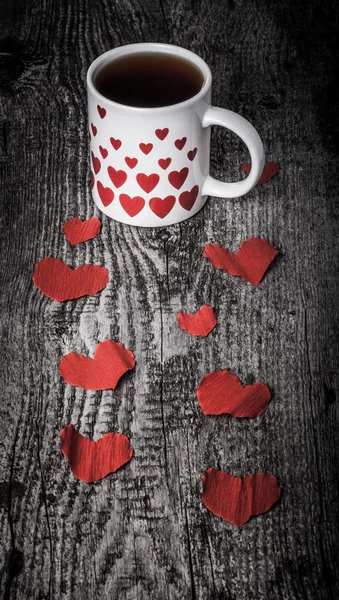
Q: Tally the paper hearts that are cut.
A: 9